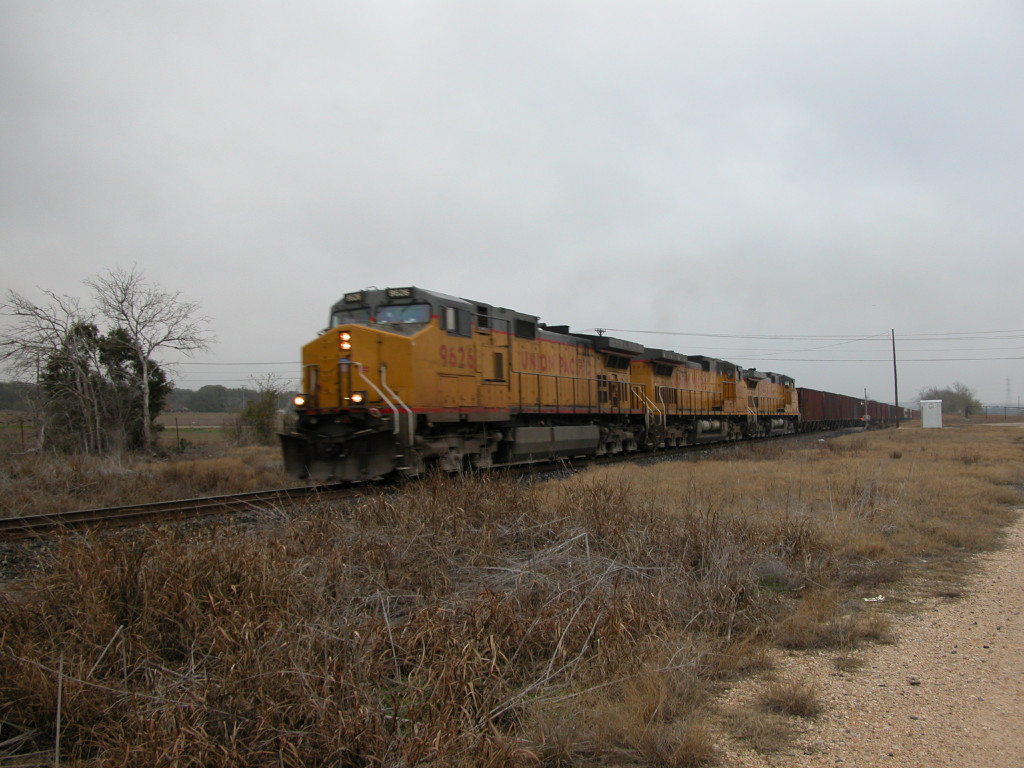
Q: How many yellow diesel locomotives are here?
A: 3